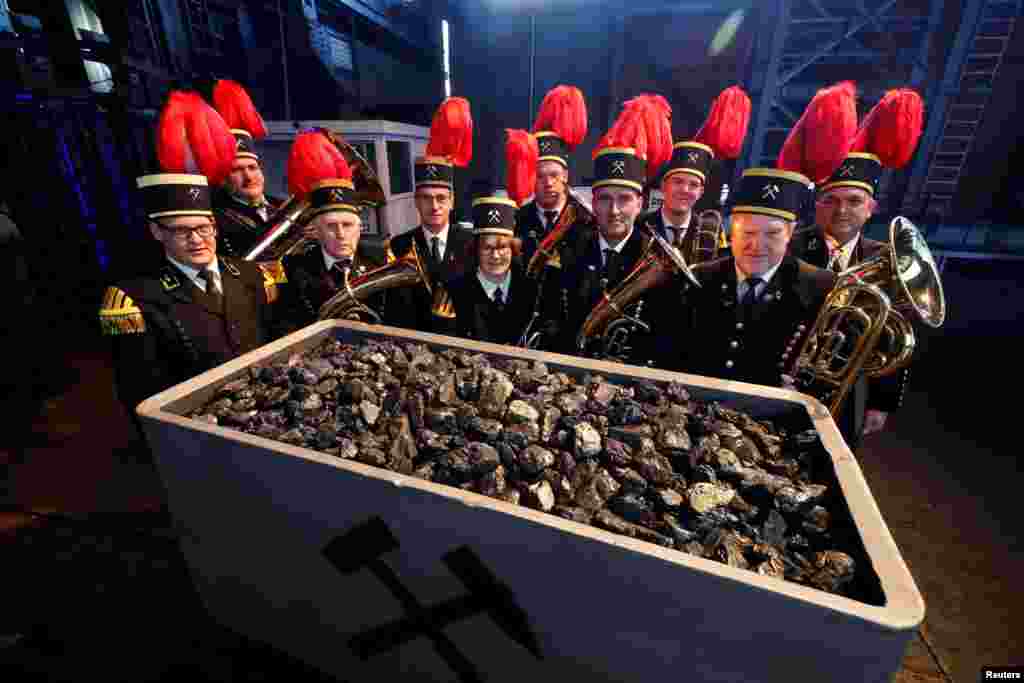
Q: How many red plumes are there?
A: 10